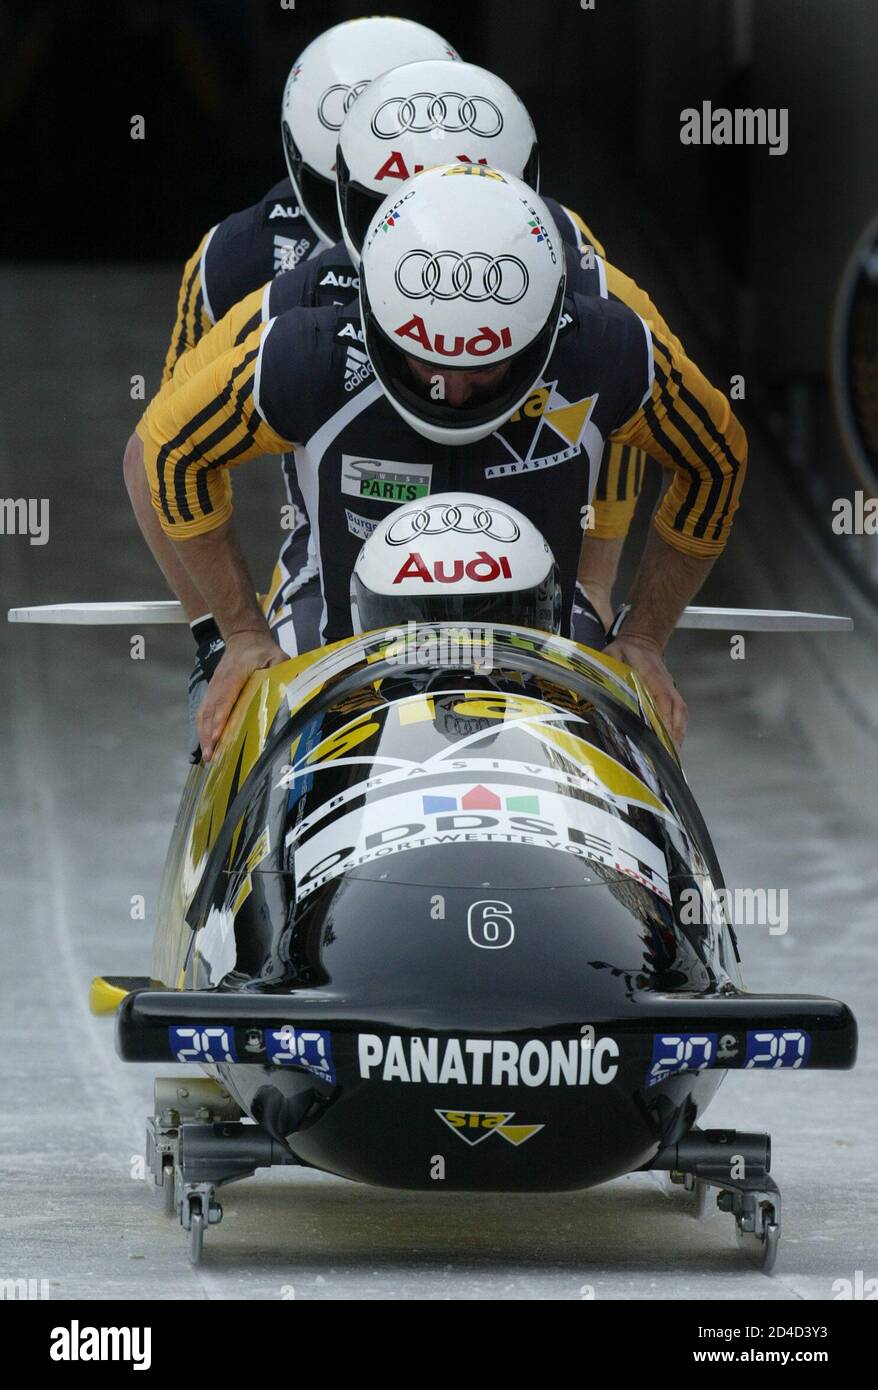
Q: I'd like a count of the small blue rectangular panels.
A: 4